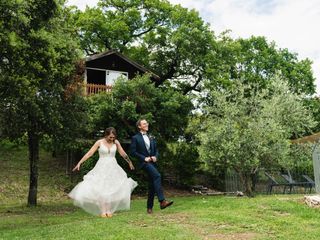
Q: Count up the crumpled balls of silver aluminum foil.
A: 0